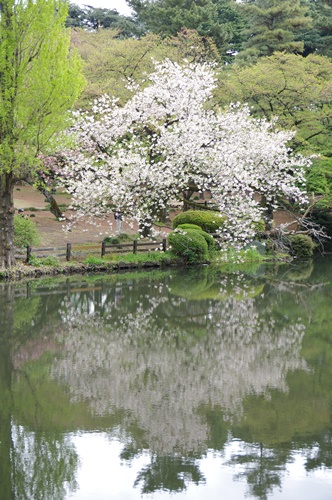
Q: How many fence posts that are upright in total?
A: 5